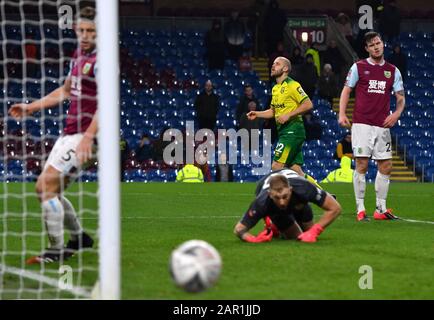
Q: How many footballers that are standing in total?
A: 3